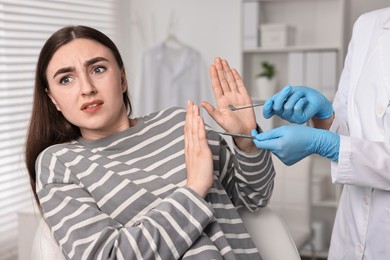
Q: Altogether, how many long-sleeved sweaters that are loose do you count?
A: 1